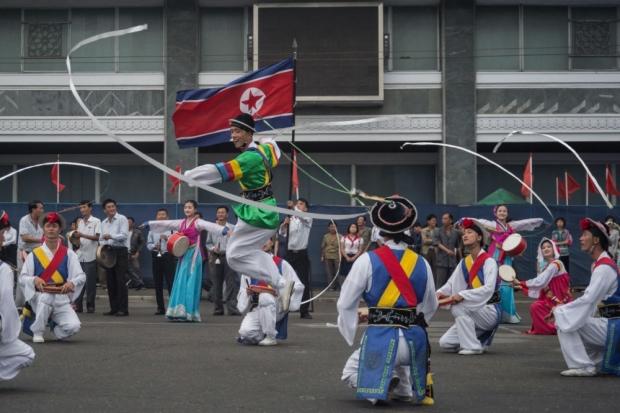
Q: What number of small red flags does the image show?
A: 8